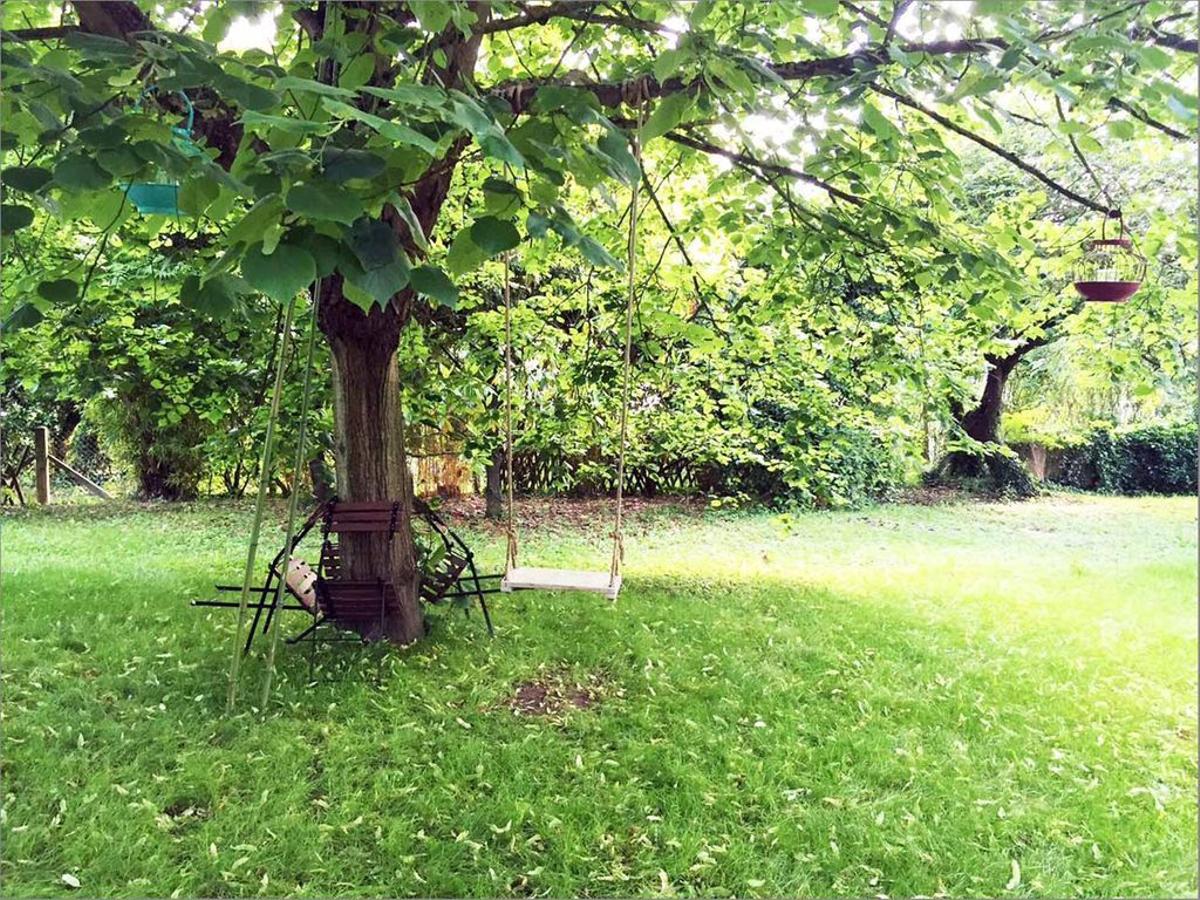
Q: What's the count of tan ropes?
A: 2